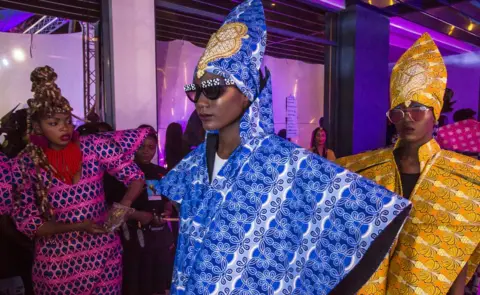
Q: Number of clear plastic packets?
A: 1